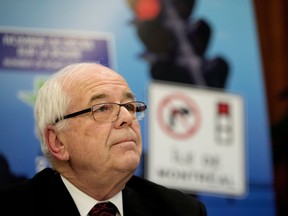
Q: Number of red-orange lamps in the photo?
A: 1